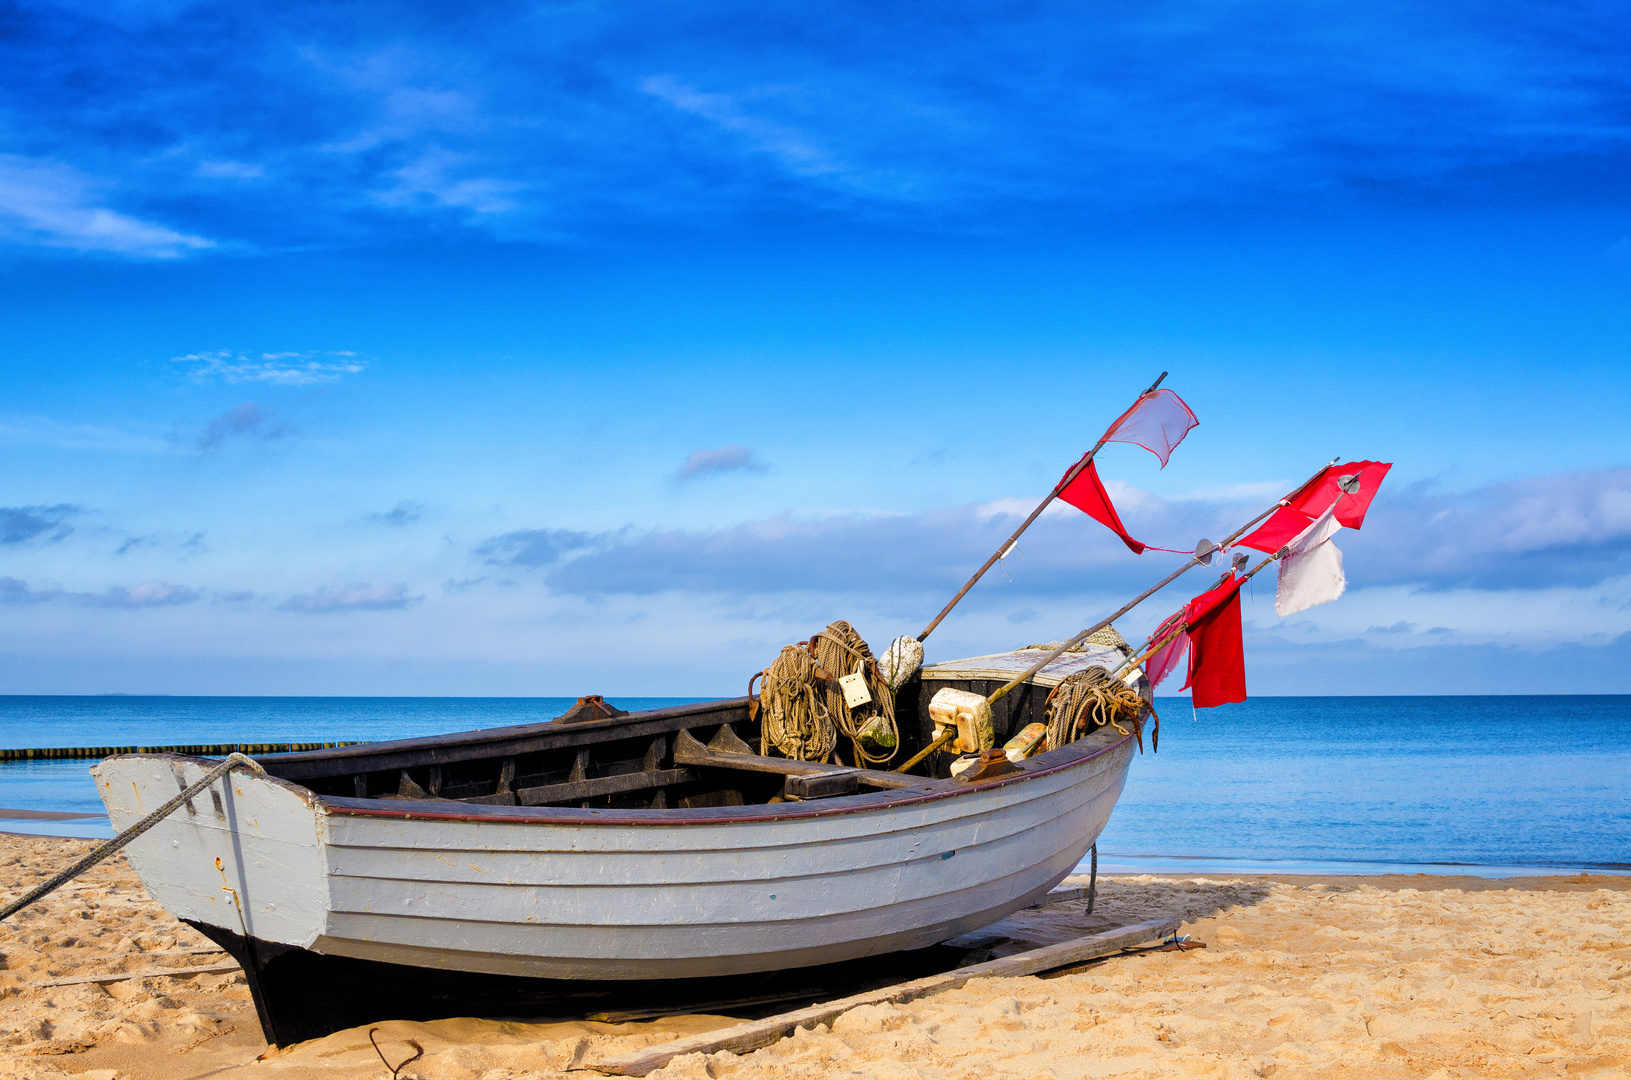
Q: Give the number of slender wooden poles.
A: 4